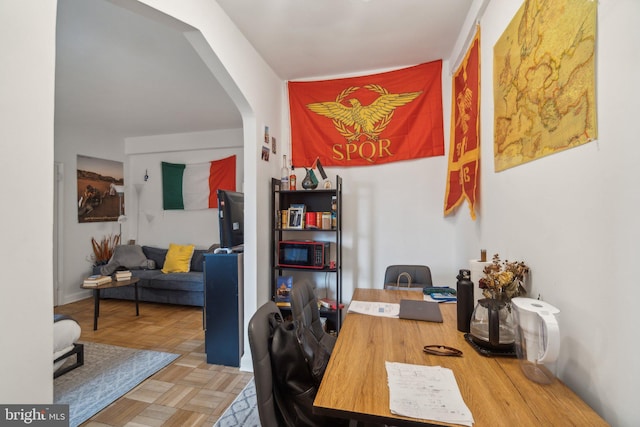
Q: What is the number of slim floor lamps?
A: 1